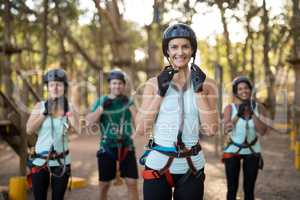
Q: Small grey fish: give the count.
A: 0